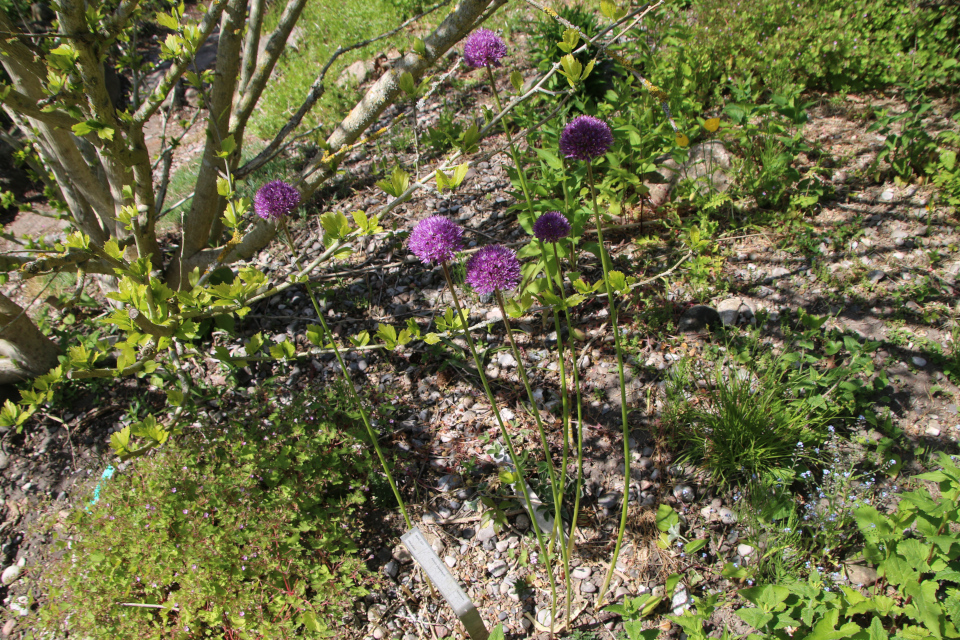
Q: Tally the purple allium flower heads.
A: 6